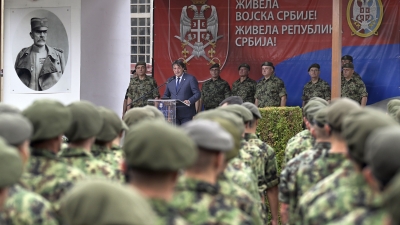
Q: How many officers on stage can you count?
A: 7